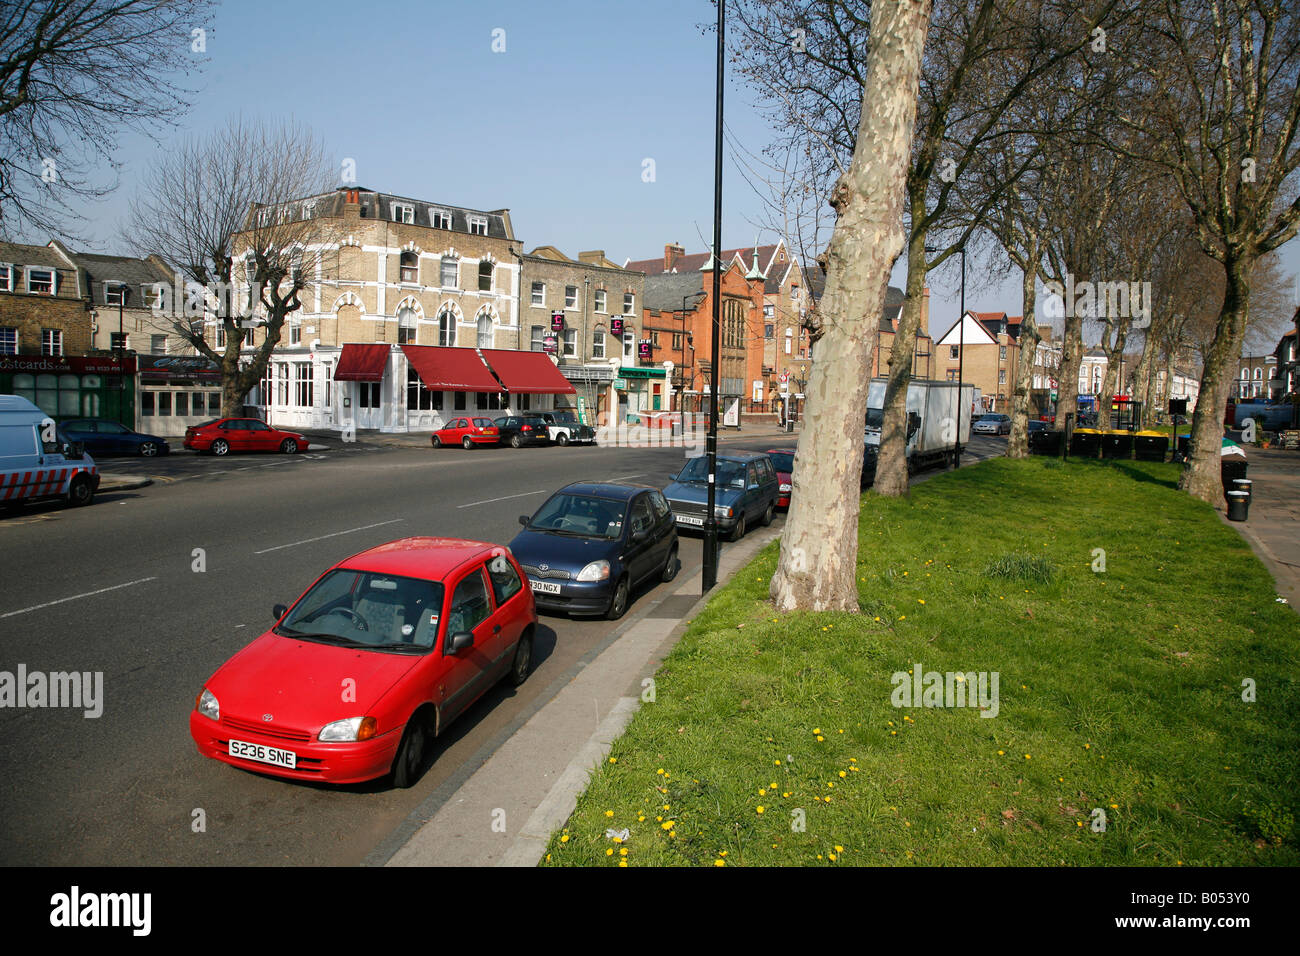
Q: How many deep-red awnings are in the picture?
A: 3